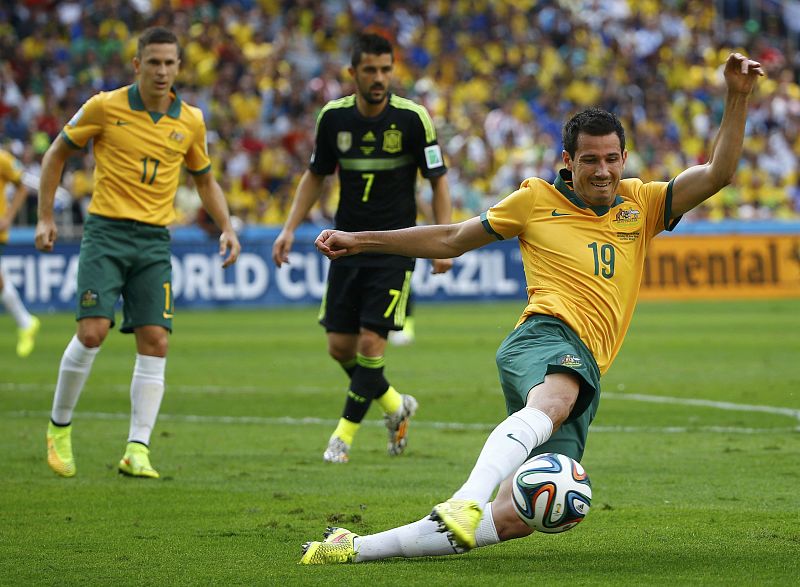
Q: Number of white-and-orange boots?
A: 2